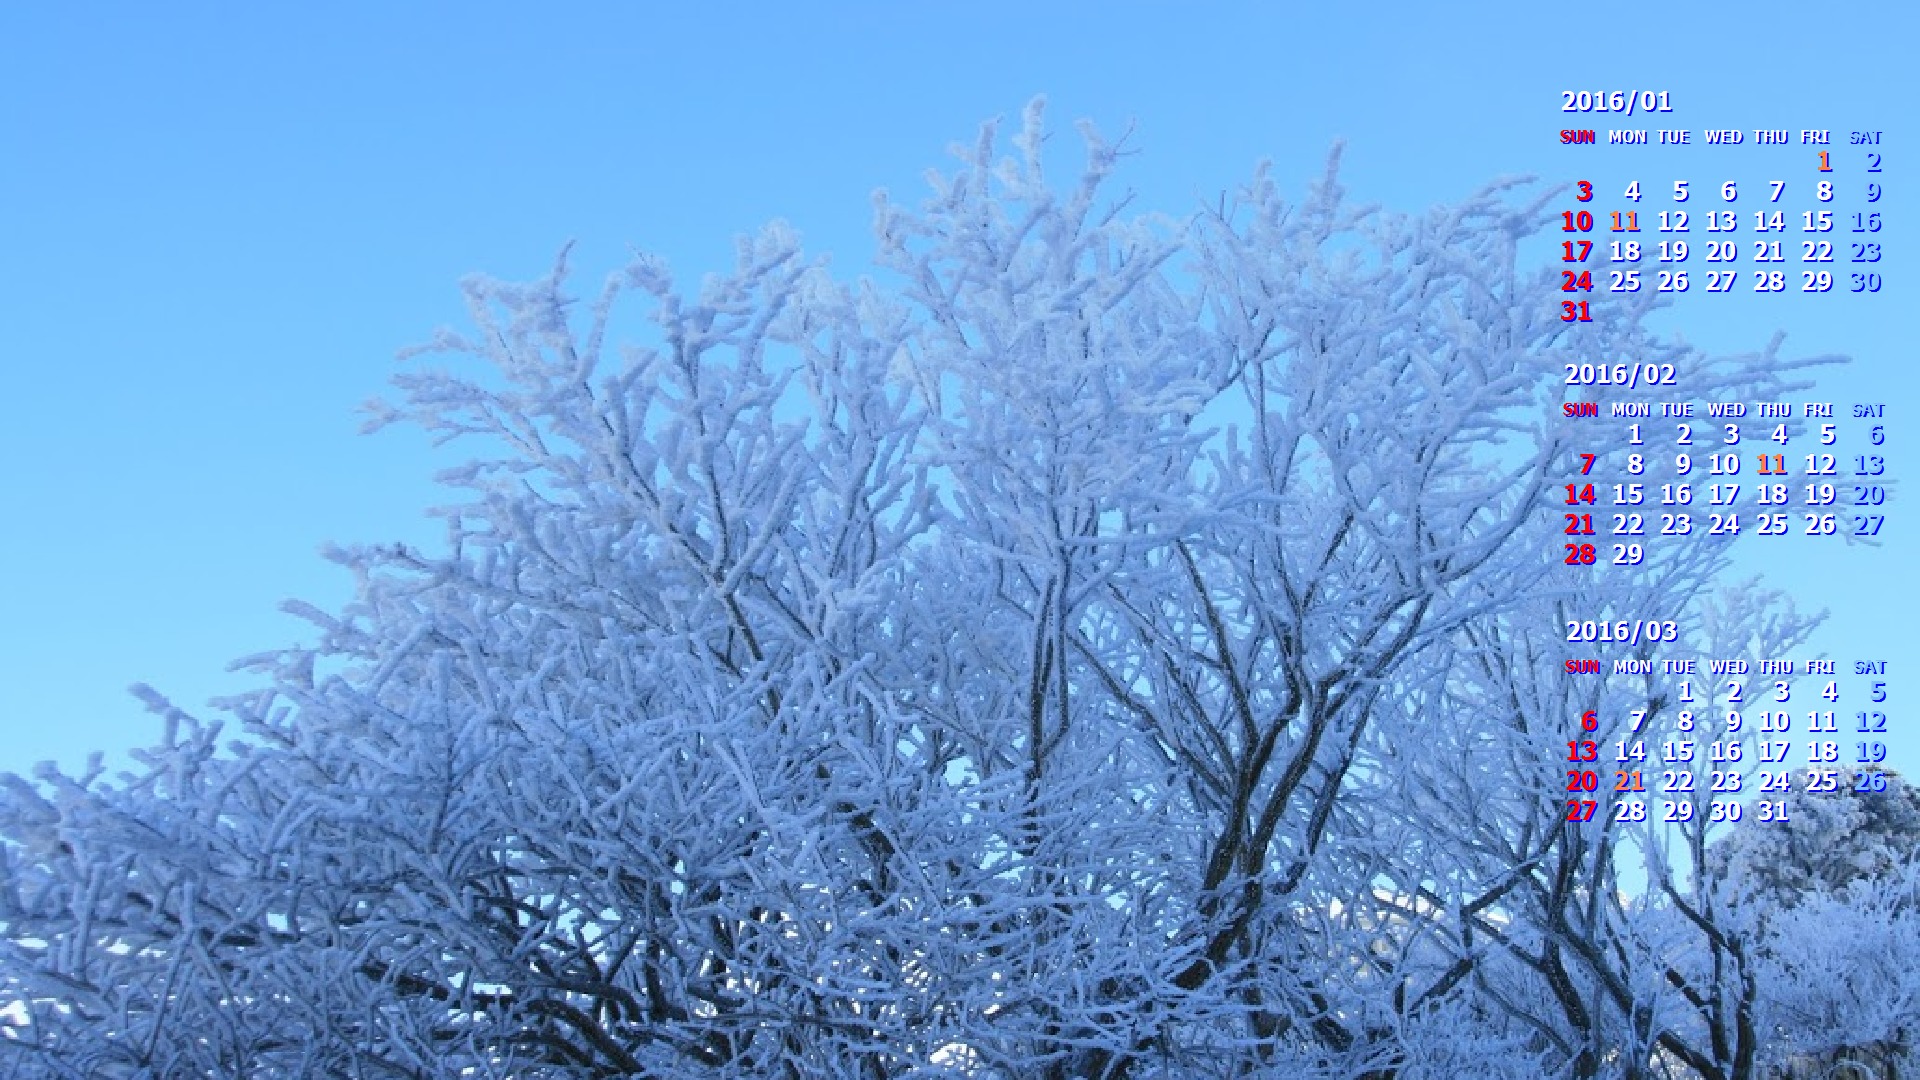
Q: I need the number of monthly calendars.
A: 3